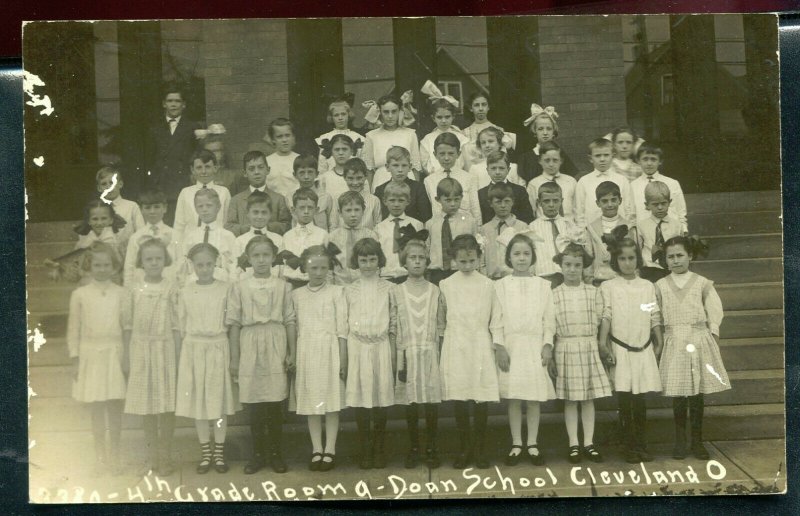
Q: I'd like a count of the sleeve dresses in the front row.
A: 12